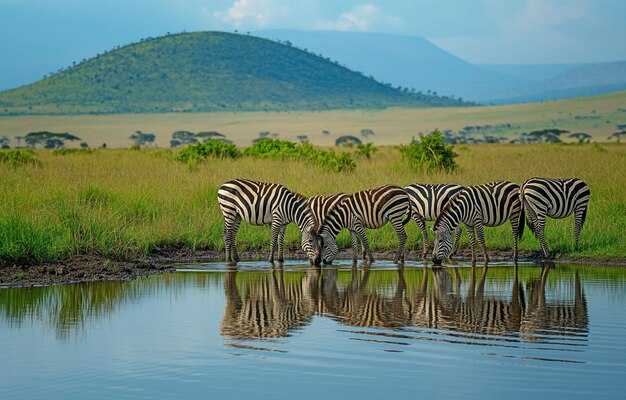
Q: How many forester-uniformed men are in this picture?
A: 0